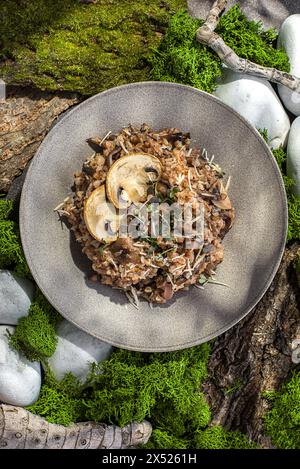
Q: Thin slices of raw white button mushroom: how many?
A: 2